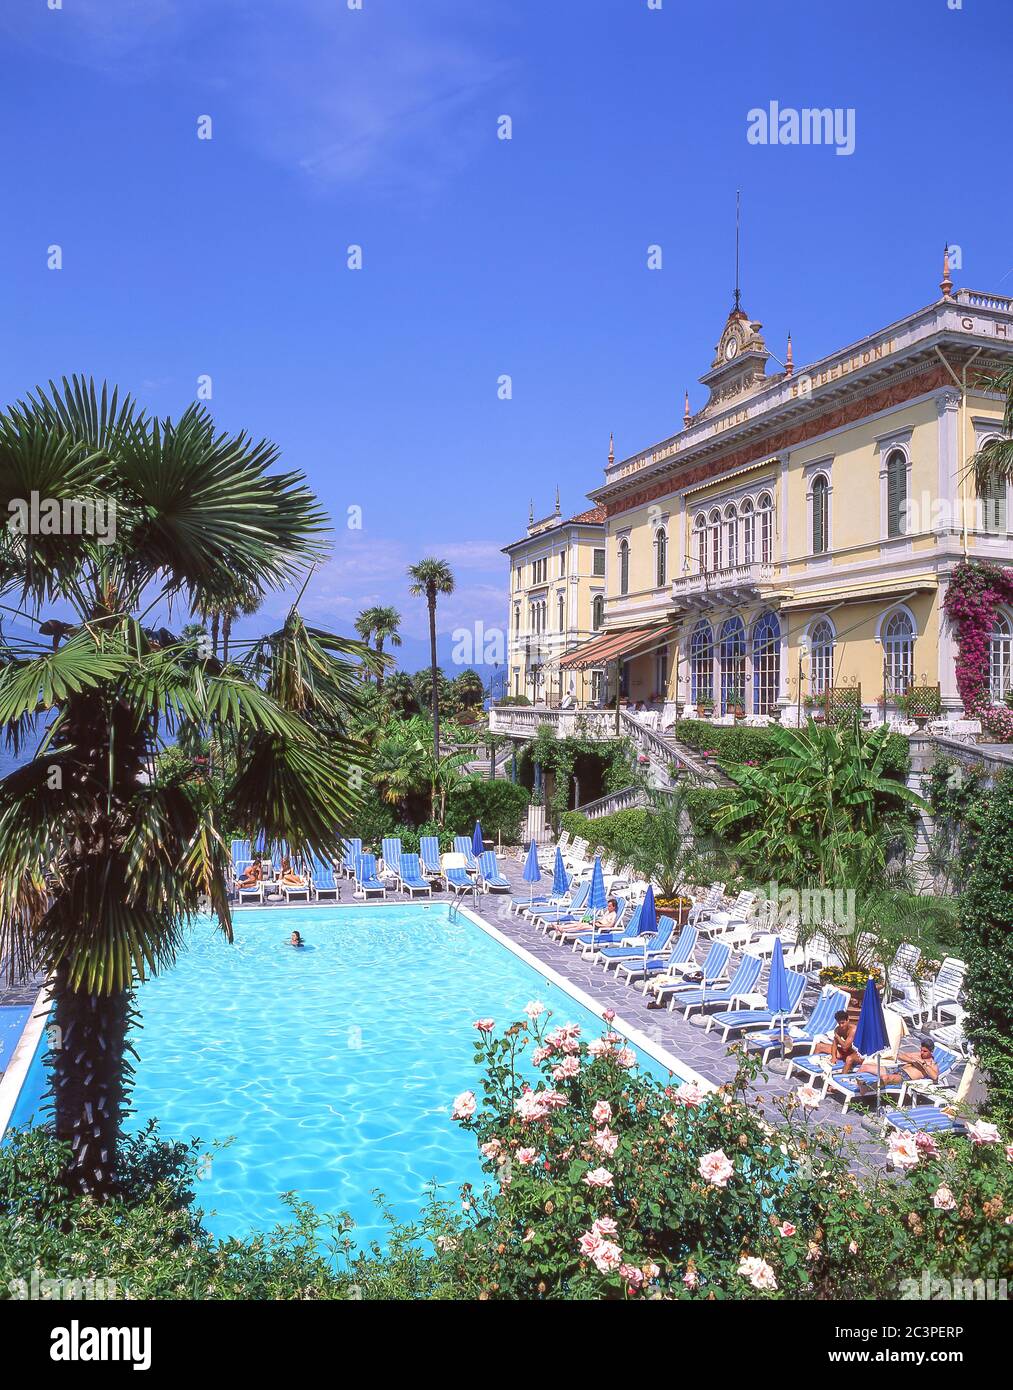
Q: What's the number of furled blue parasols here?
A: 8